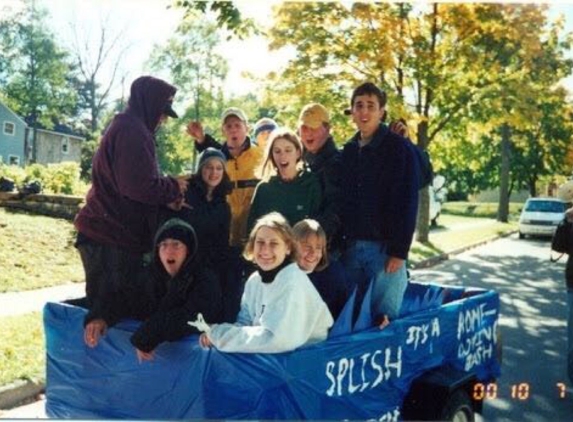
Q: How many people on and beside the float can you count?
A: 11